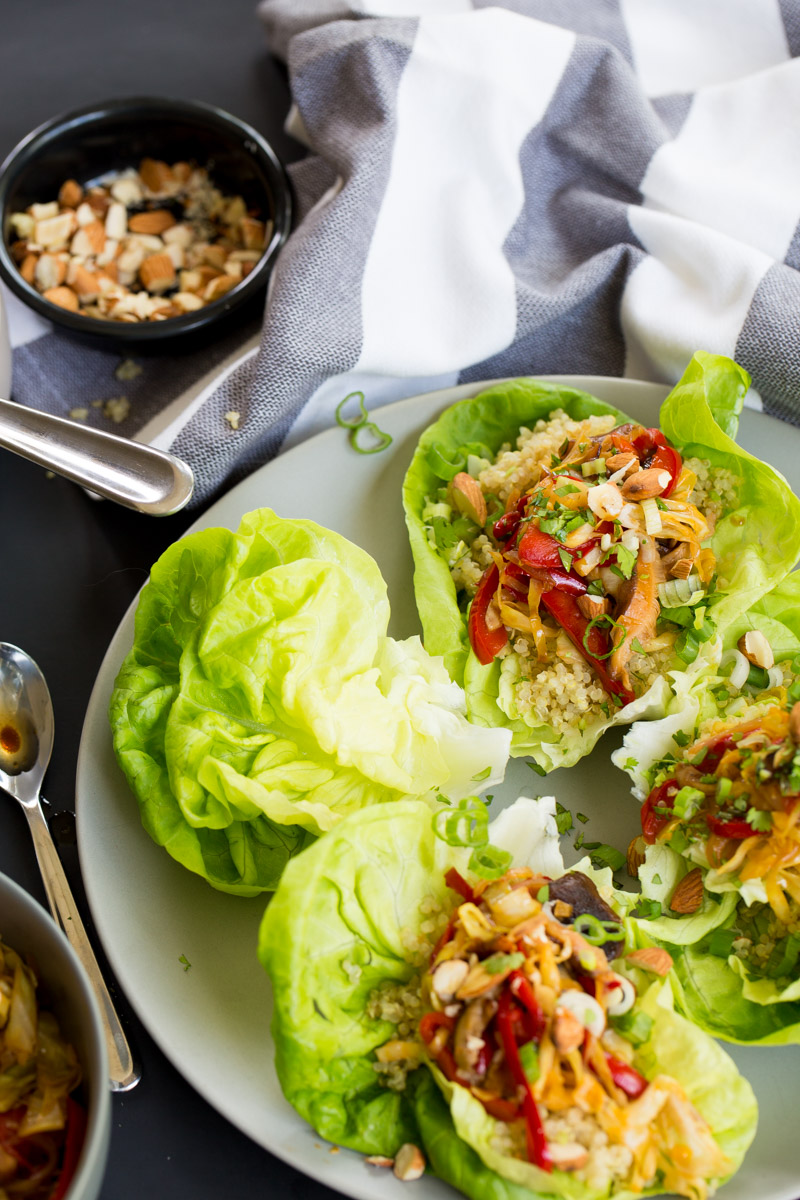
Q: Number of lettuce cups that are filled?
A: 3